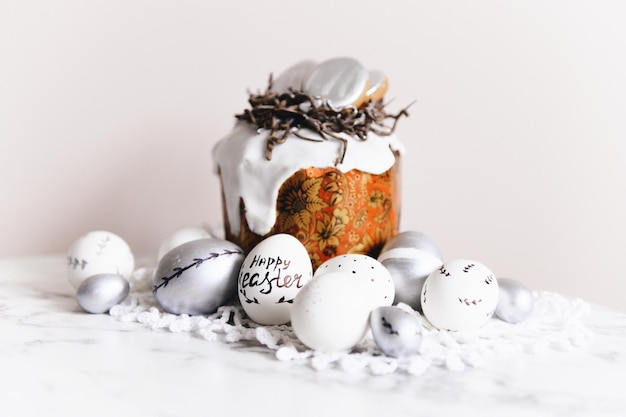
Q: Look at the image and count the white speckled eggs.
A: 2